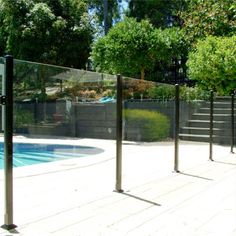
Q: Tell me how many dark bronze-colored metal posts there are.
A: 5